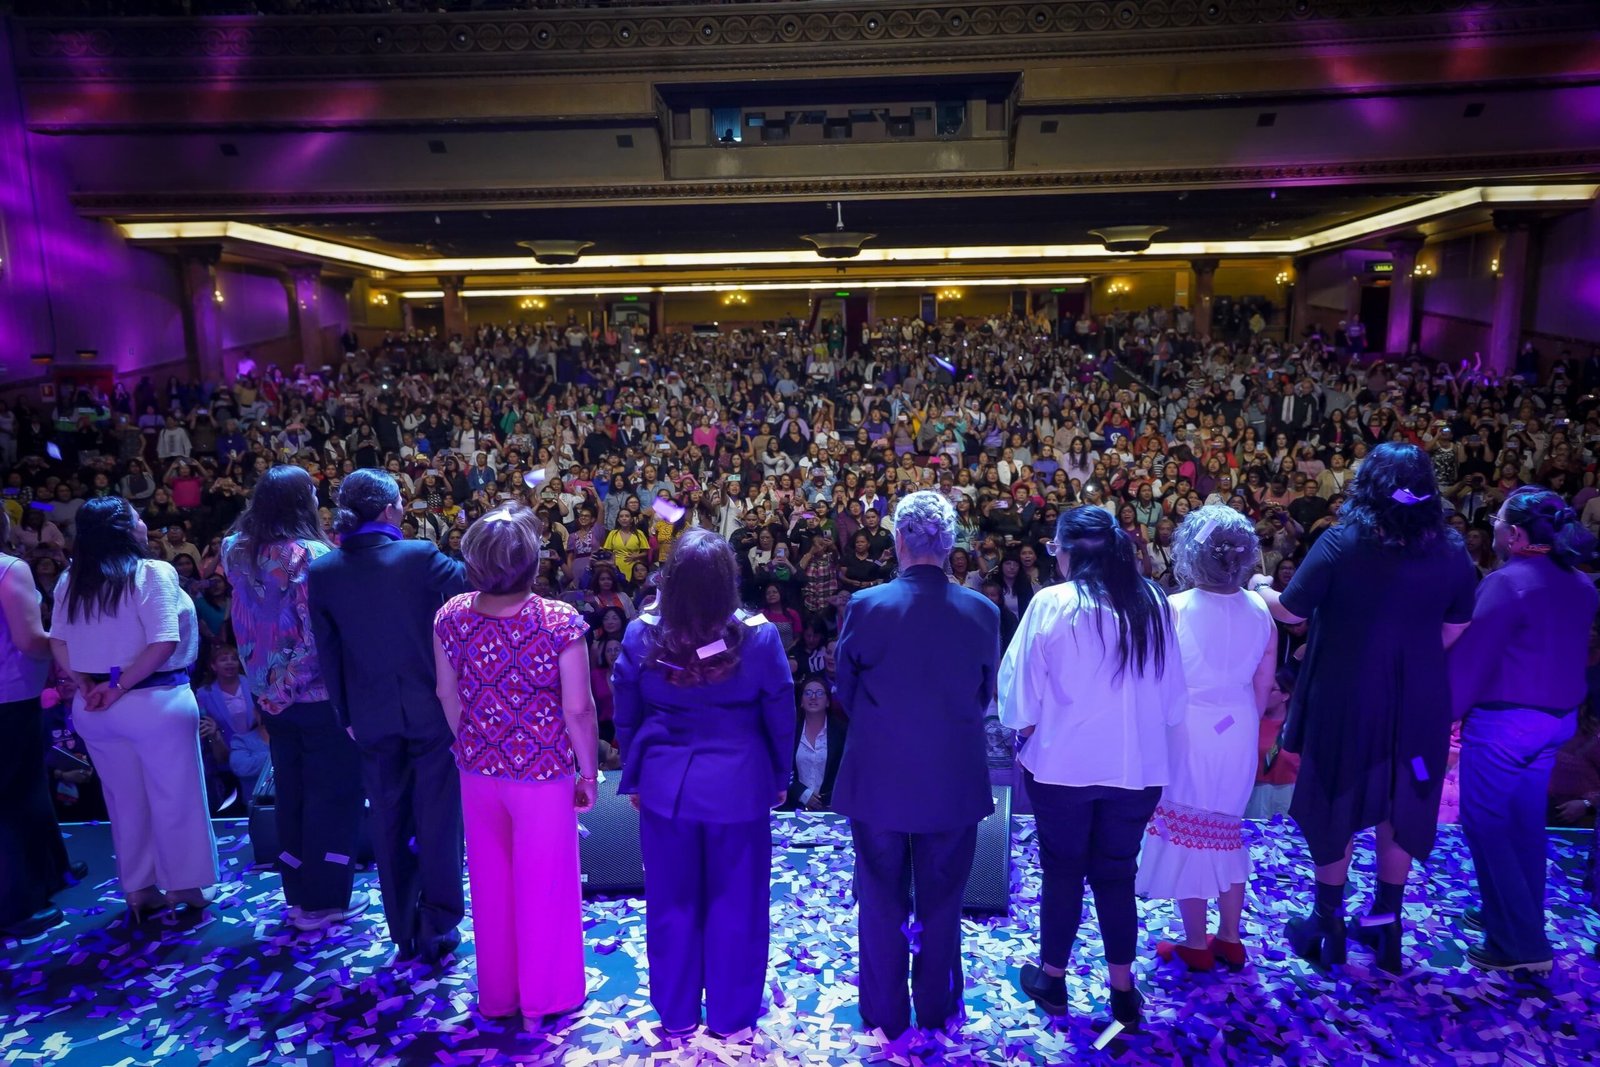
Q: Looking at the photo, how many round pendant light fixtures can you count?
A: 3